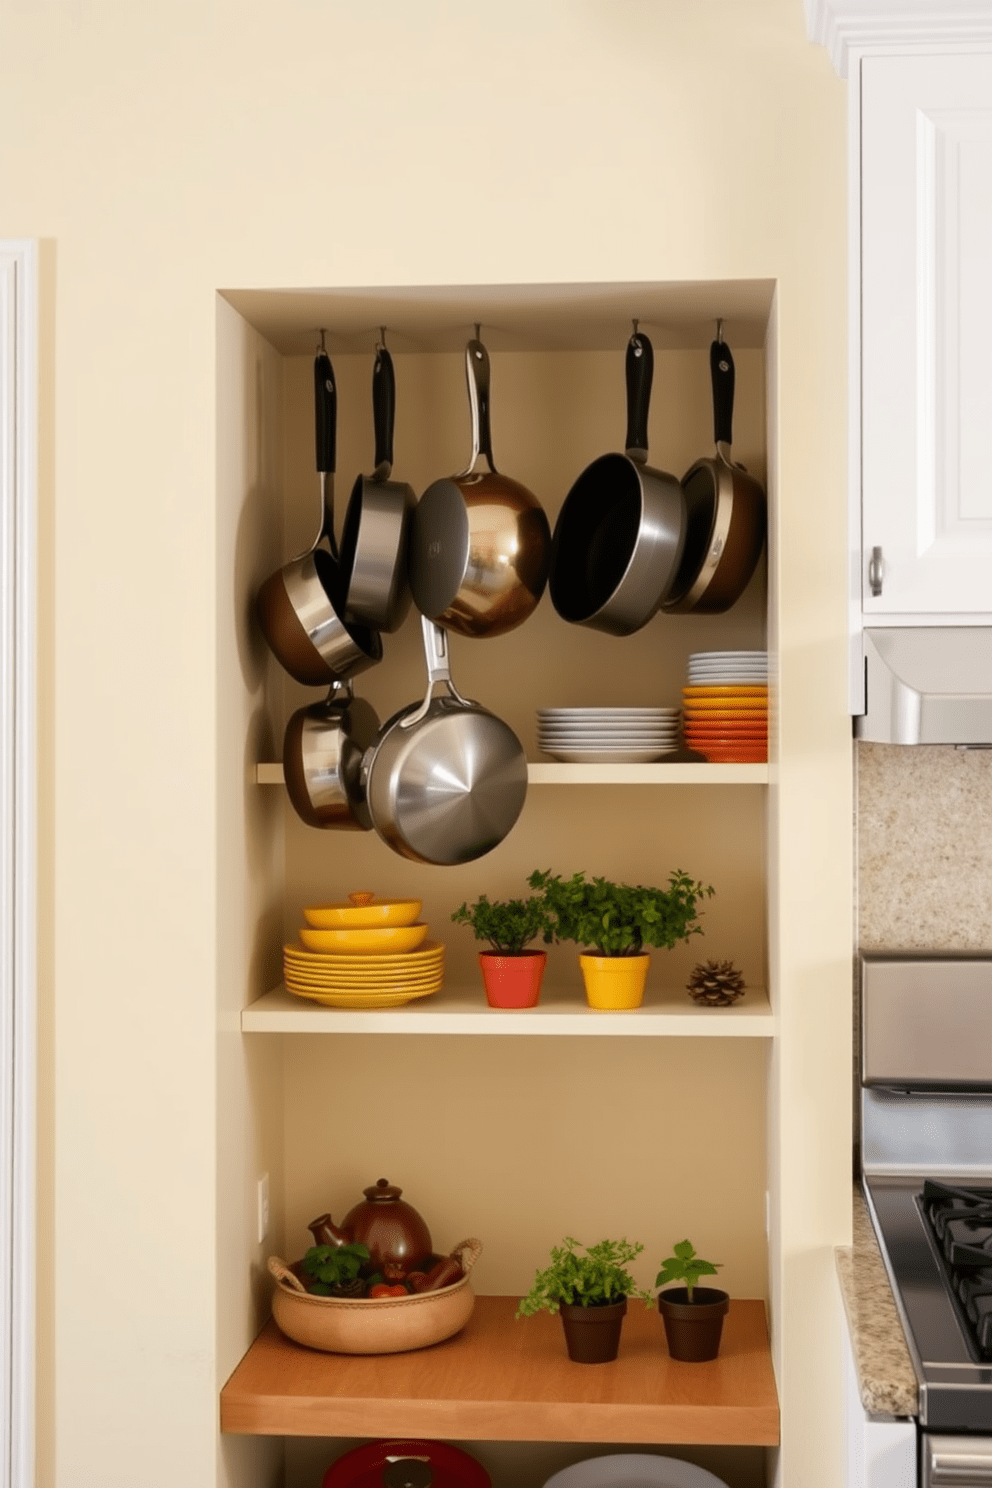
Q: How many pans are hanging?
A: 7